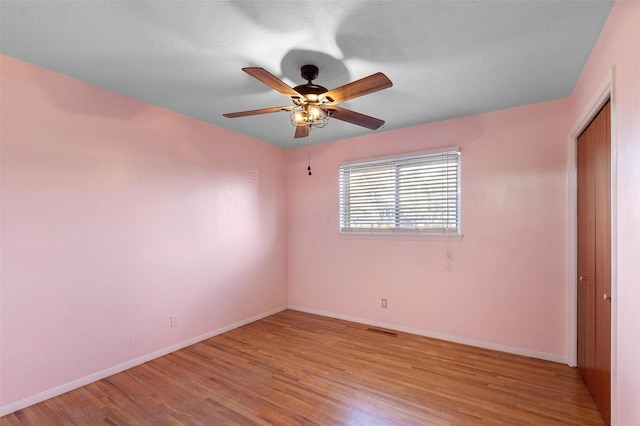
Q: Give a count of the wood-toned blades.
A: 5